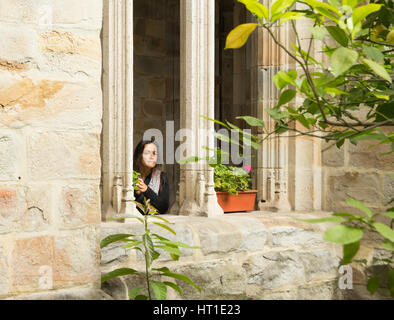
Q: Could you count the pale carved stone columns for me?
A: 3